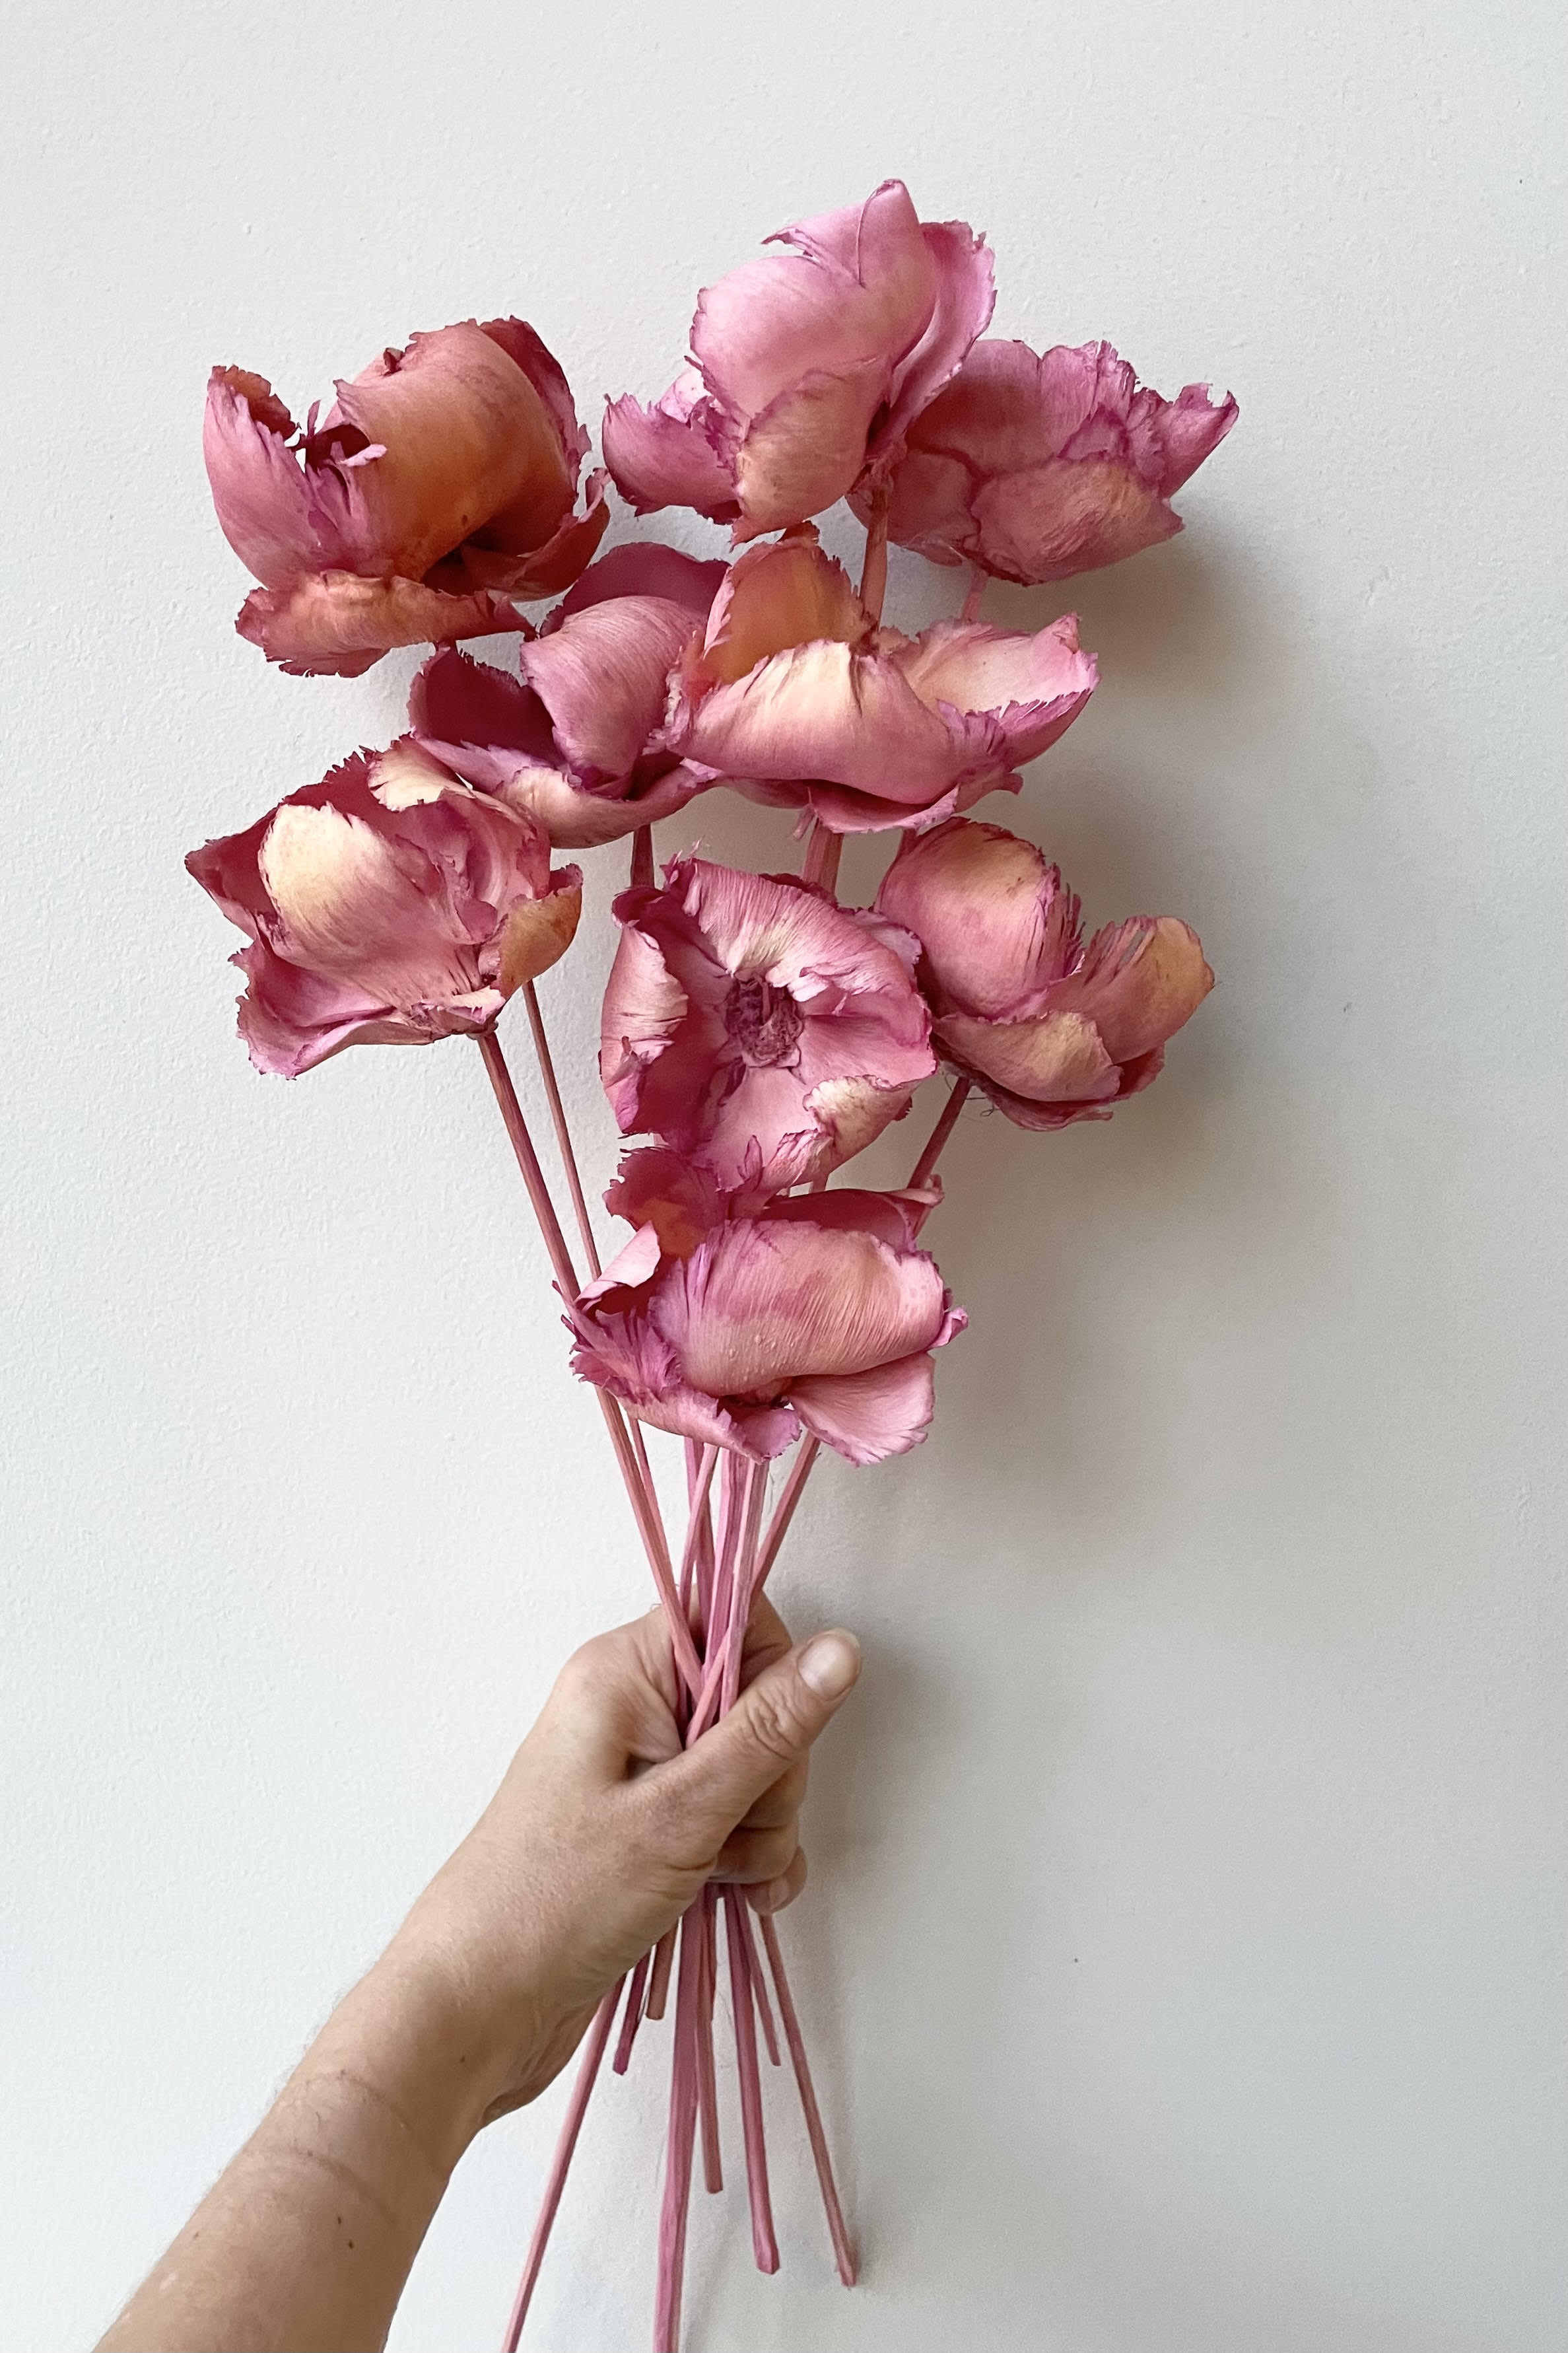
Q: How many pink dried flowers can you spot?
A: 9